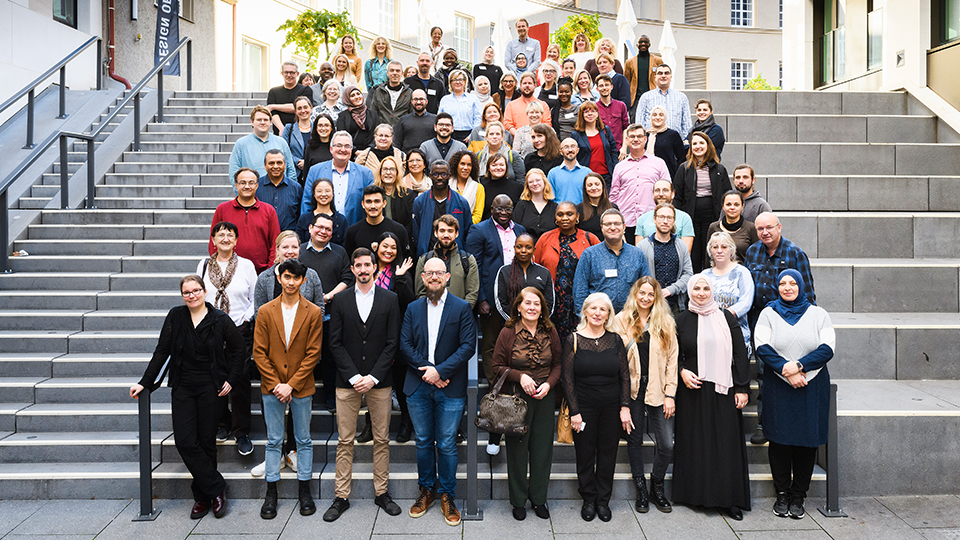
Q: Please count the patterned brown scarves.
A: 1